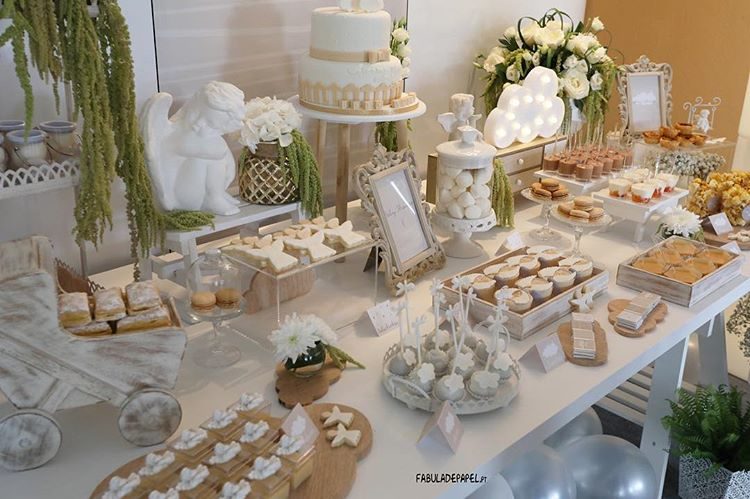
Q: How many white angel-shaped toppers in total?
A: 12